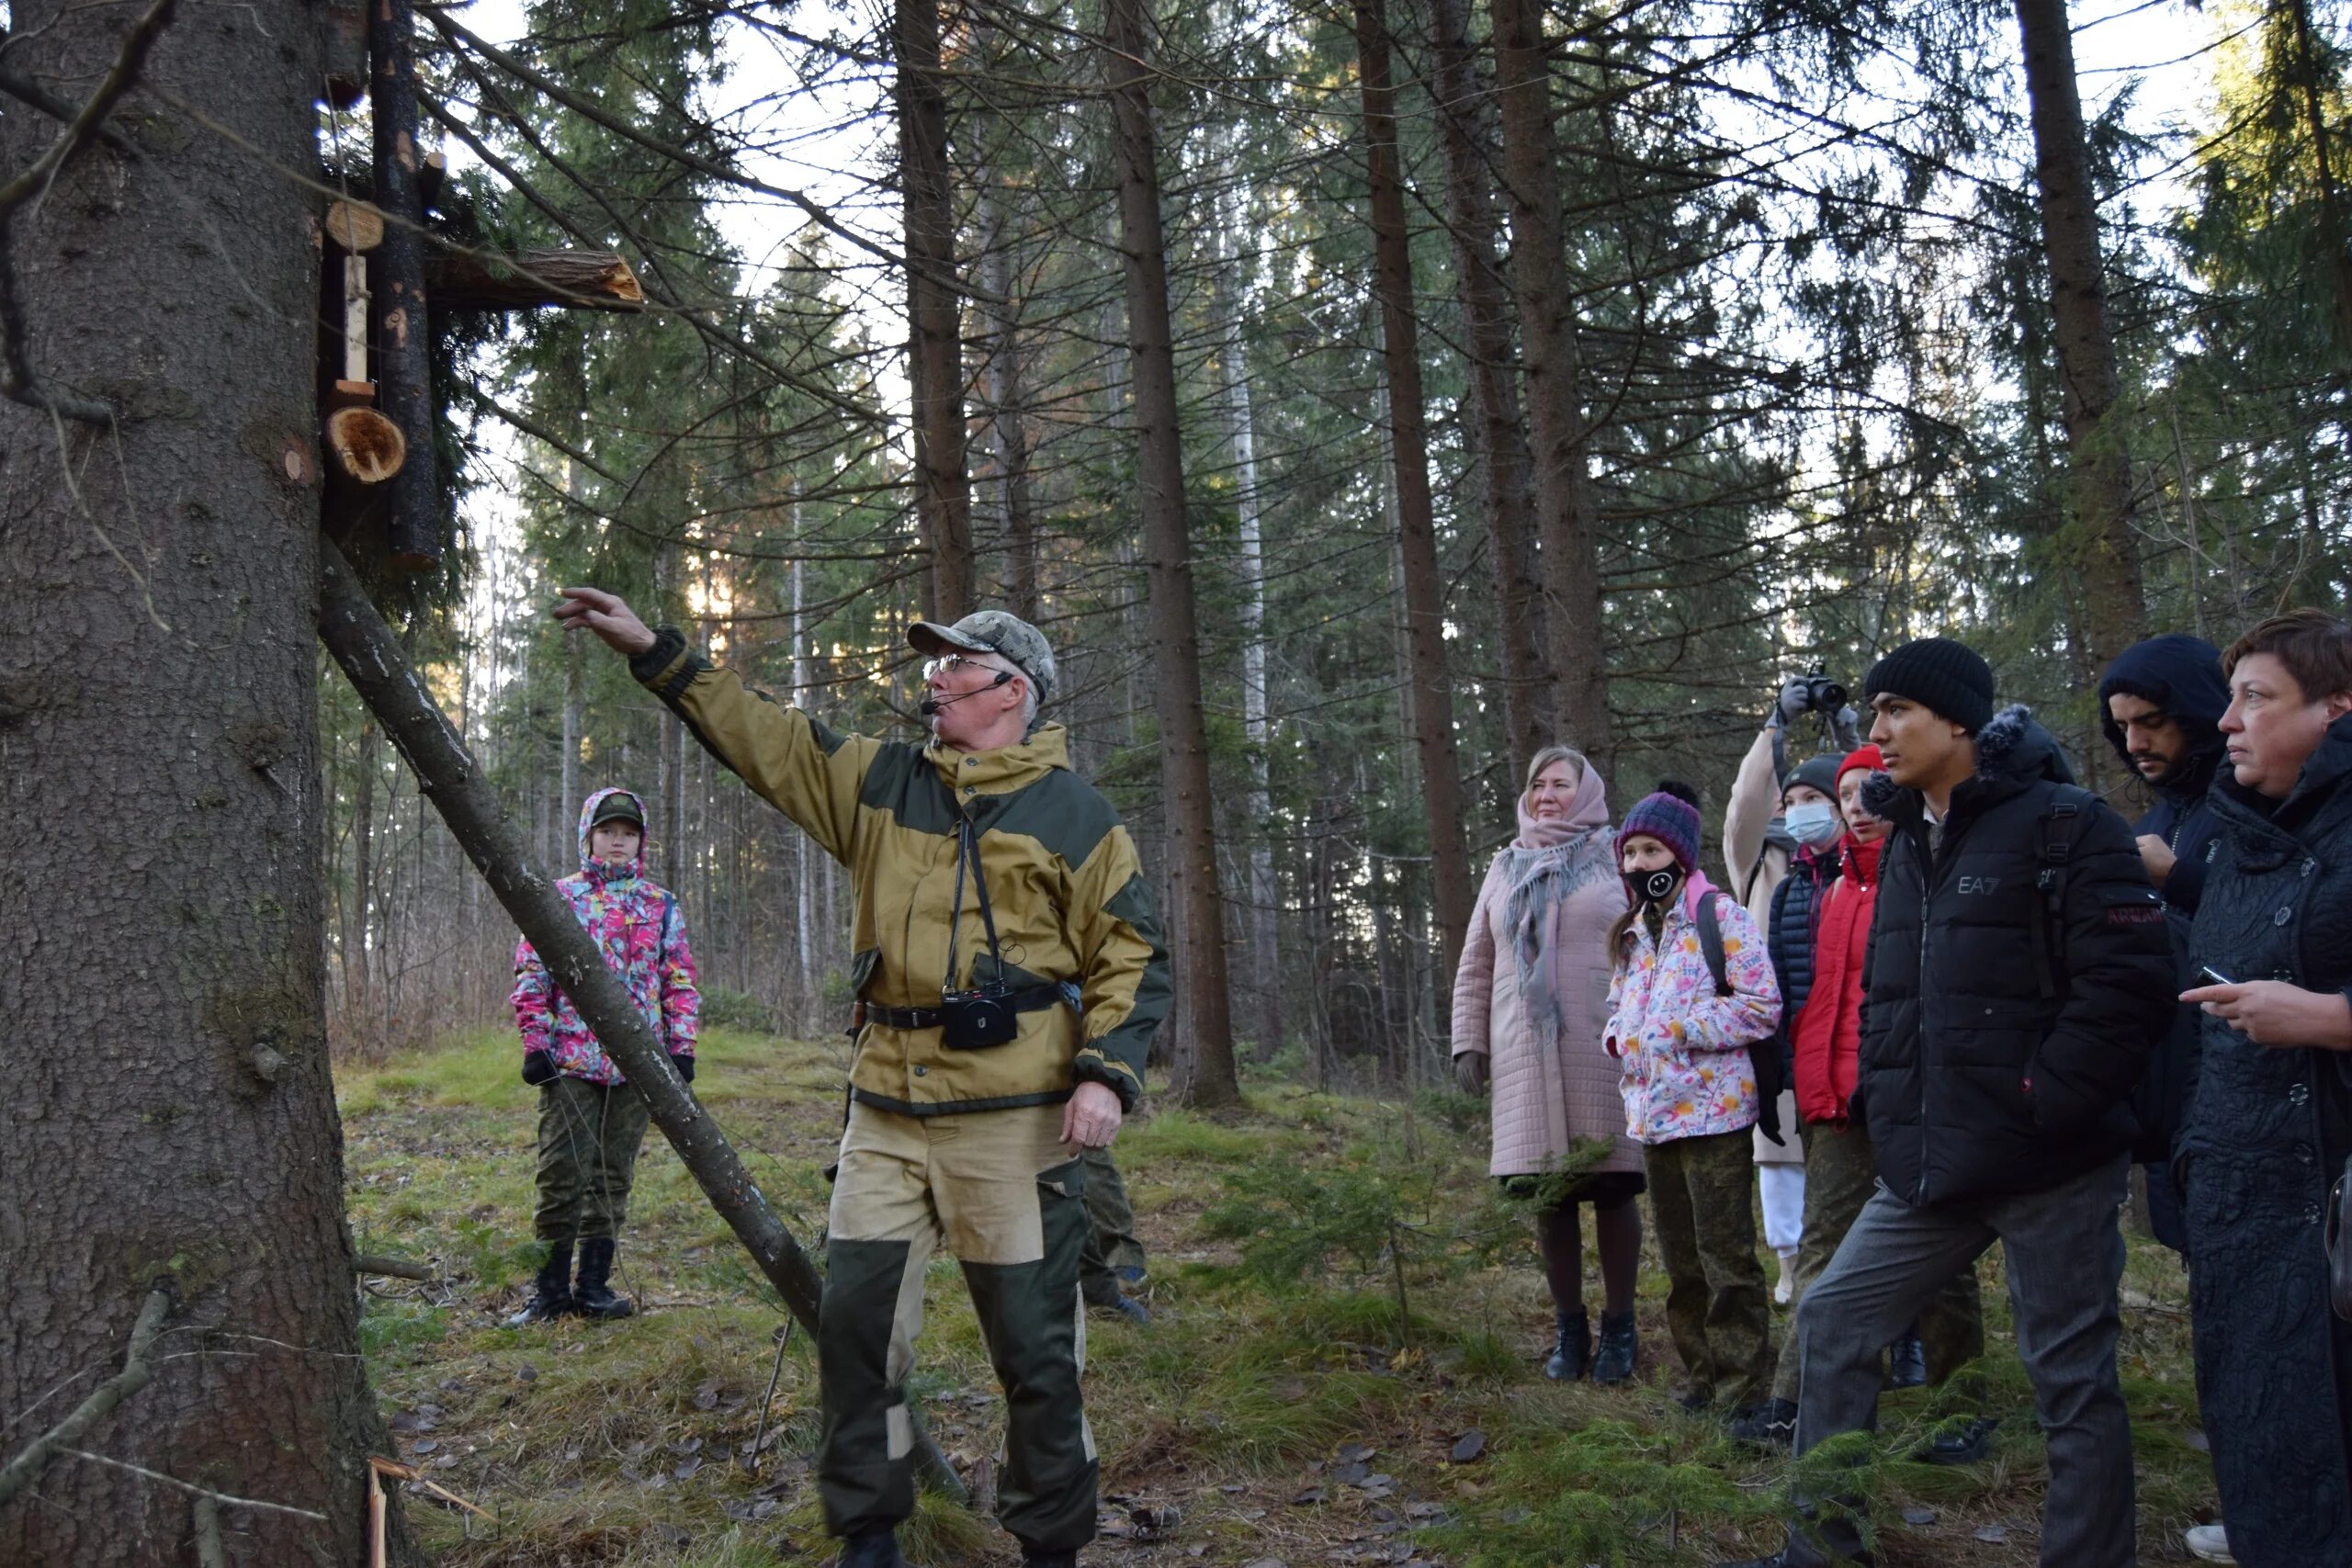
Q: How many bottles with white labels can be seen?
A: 0